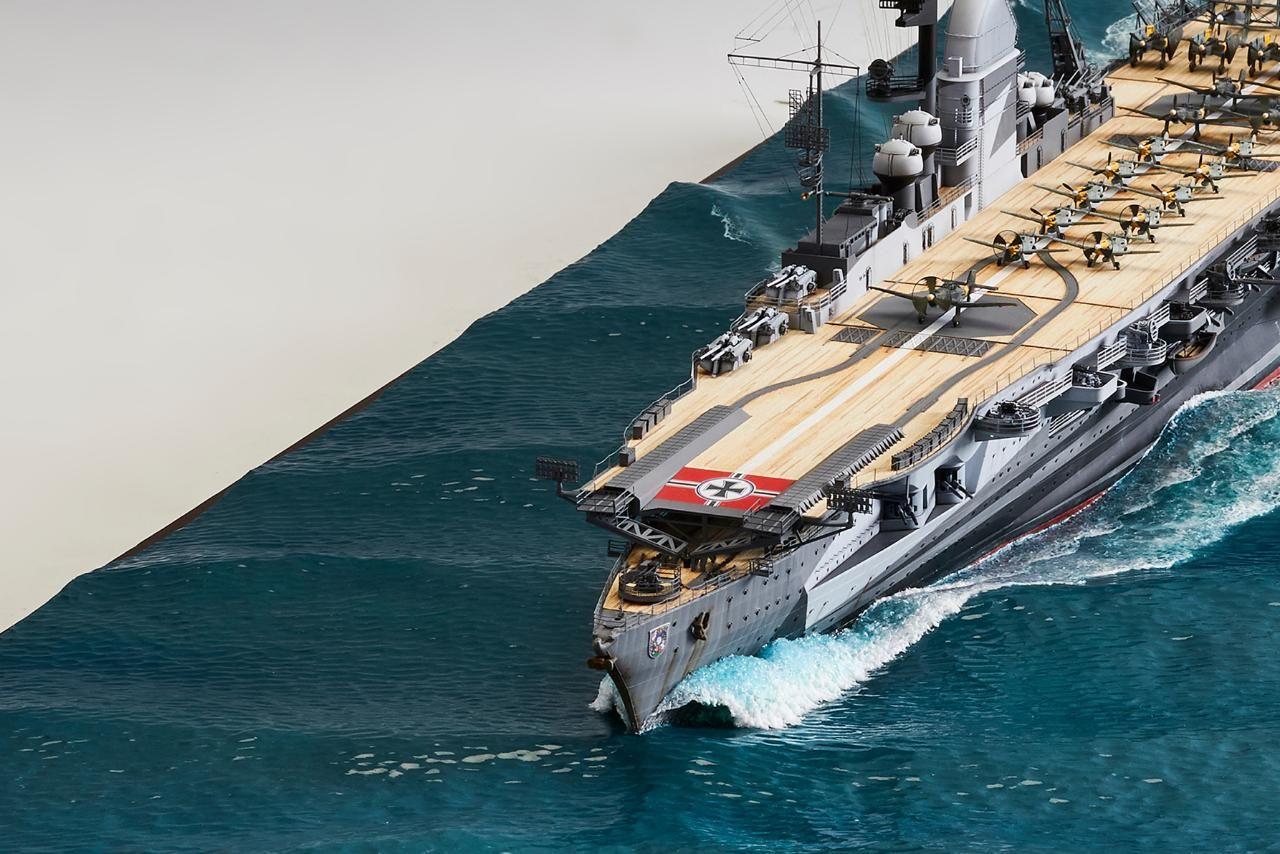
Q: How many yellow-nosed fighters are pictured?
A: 10